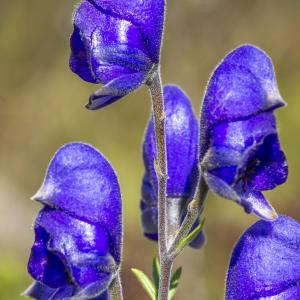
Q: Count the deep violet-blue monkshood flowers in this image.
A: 5